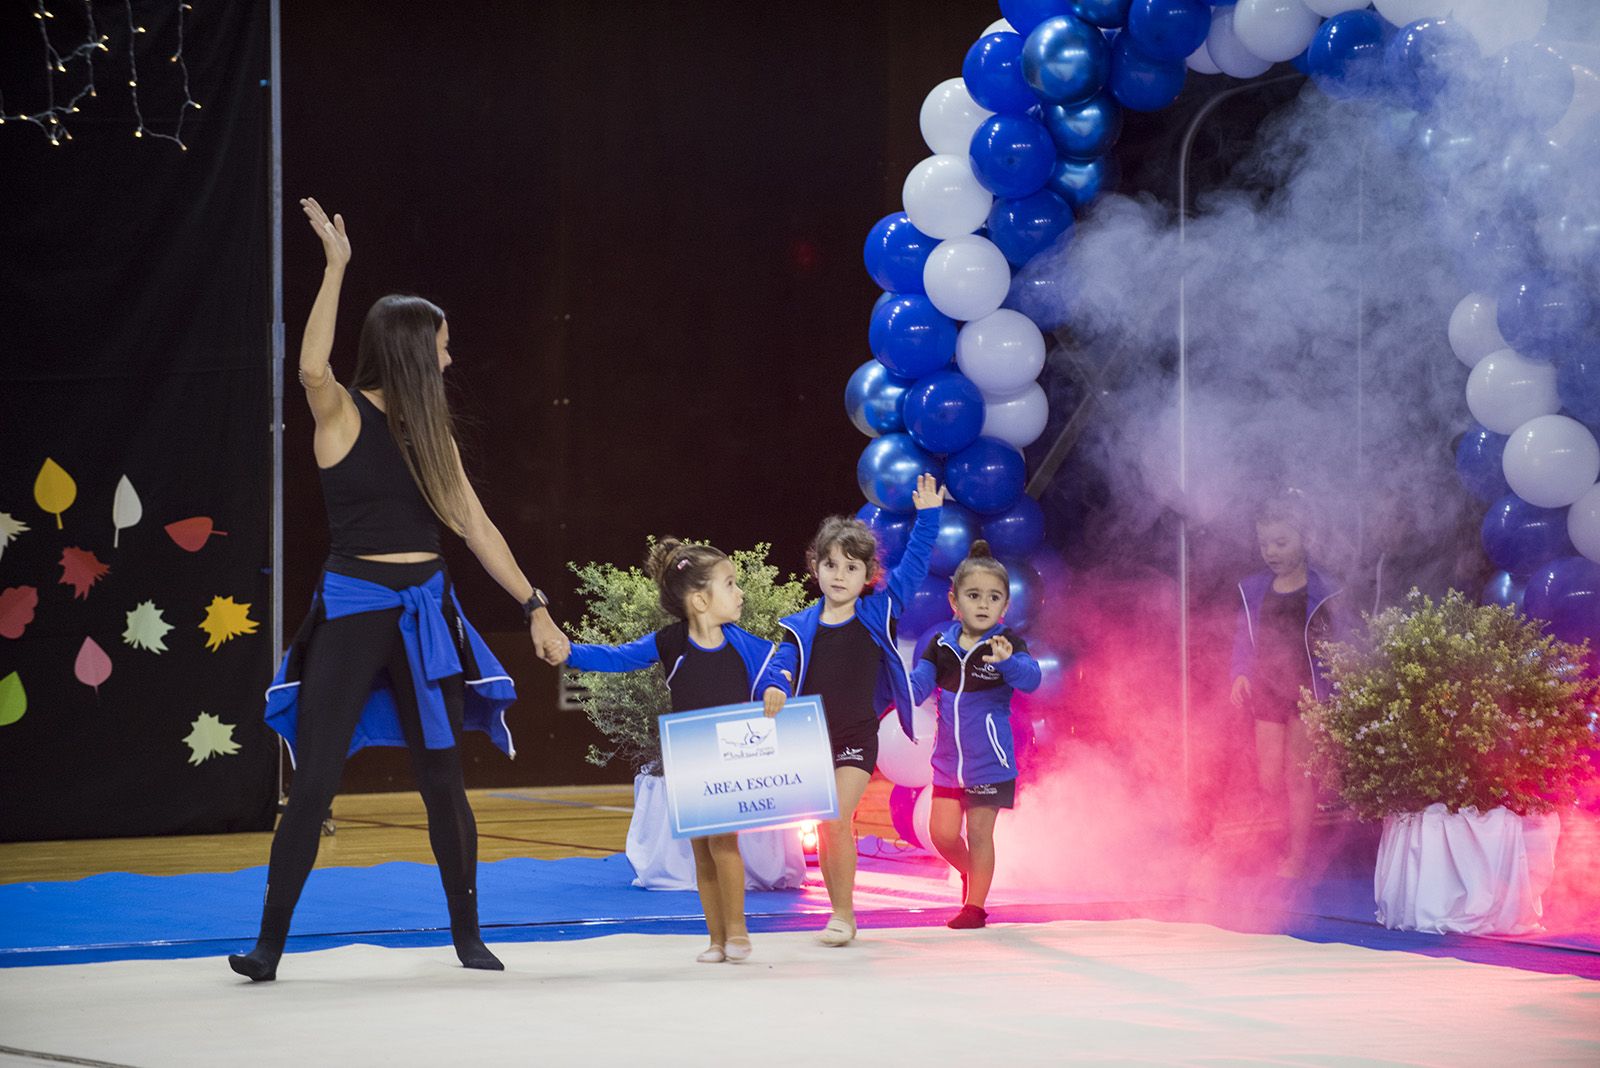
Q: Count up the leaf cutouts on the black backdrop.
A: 11